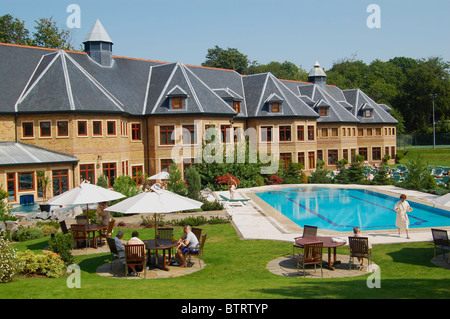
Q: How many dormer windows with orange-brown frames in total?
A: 5